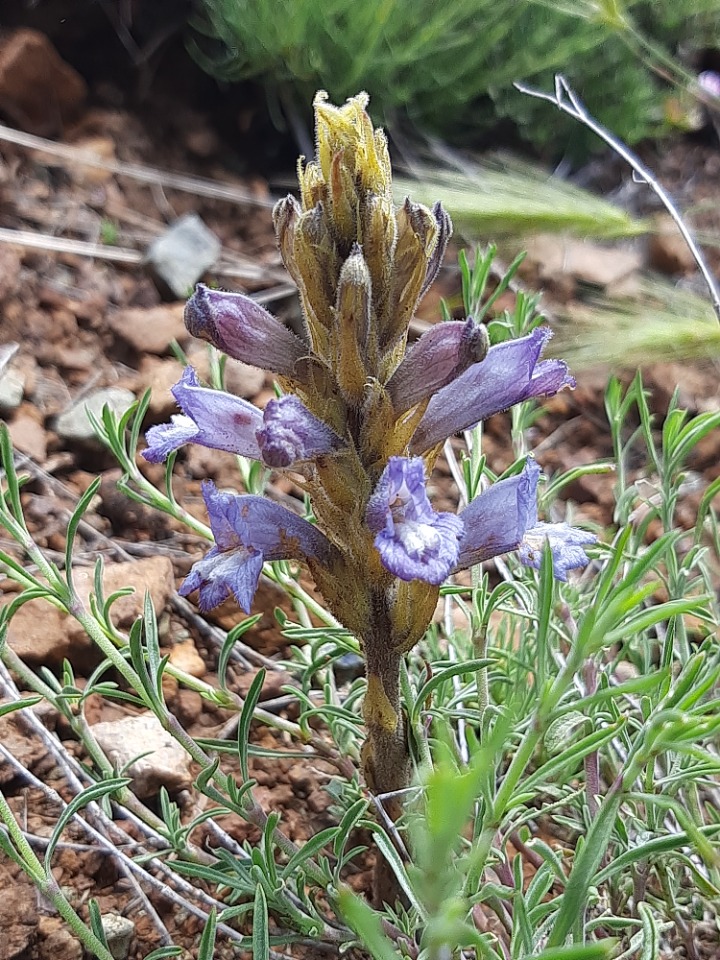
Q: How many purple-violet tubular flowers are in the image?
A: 8